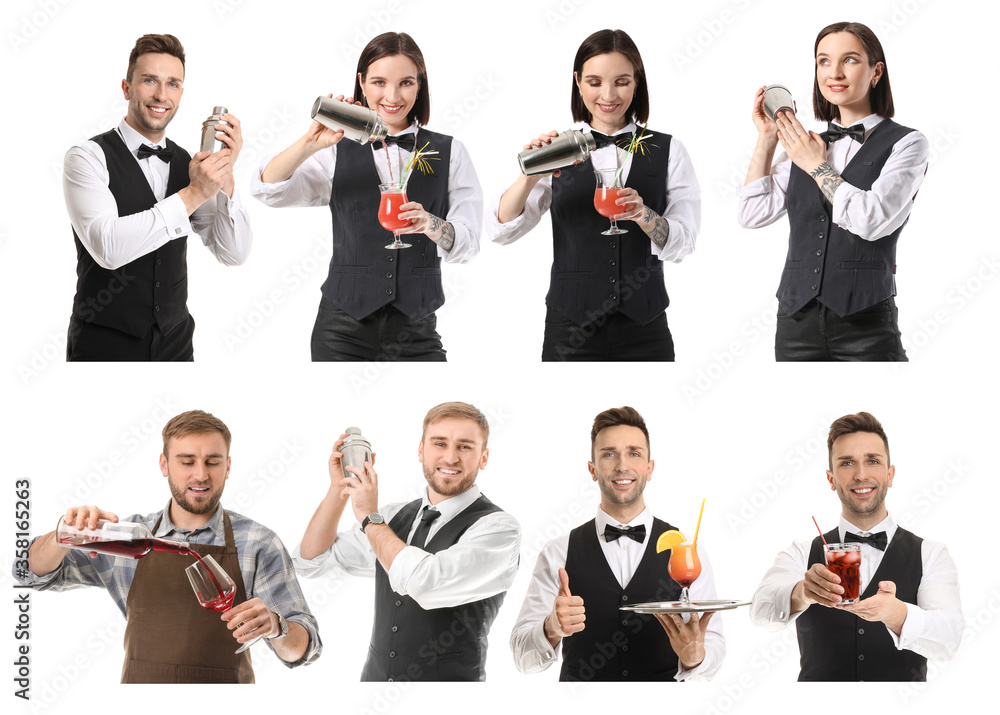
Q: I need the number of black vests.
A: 7